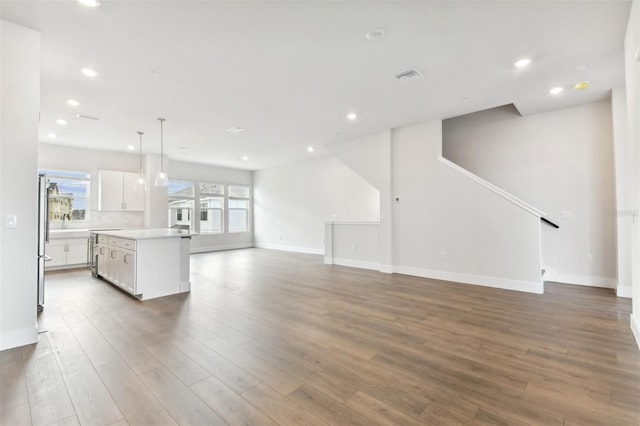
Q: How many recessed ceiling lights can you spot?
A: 11